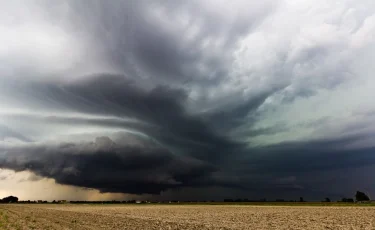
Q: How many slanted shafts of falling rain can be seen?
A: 0